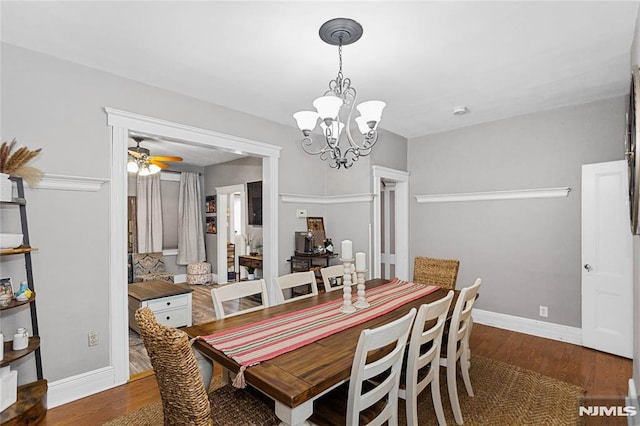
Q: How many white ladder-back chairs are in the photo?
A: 6